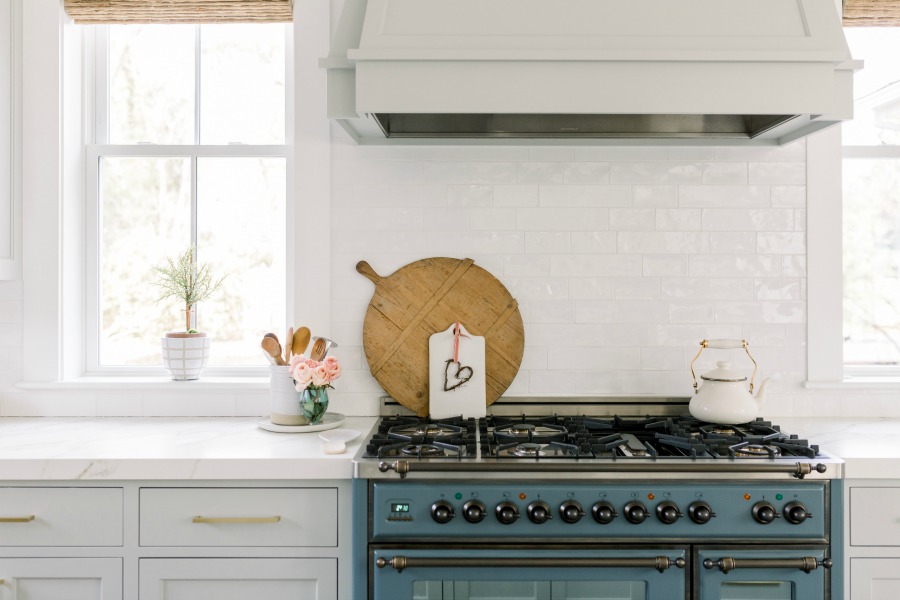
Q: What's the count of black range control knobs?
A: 11